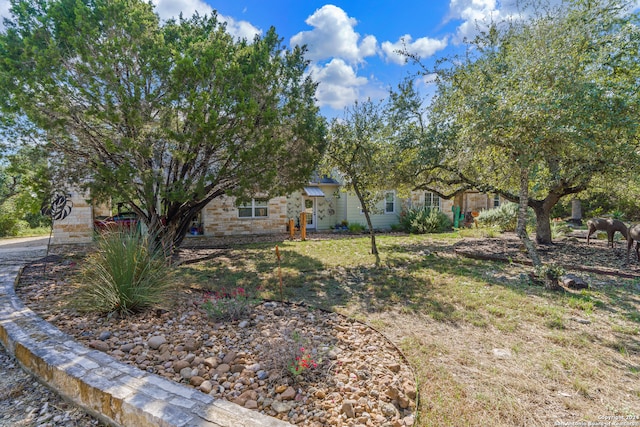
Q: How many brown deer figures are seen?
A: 2